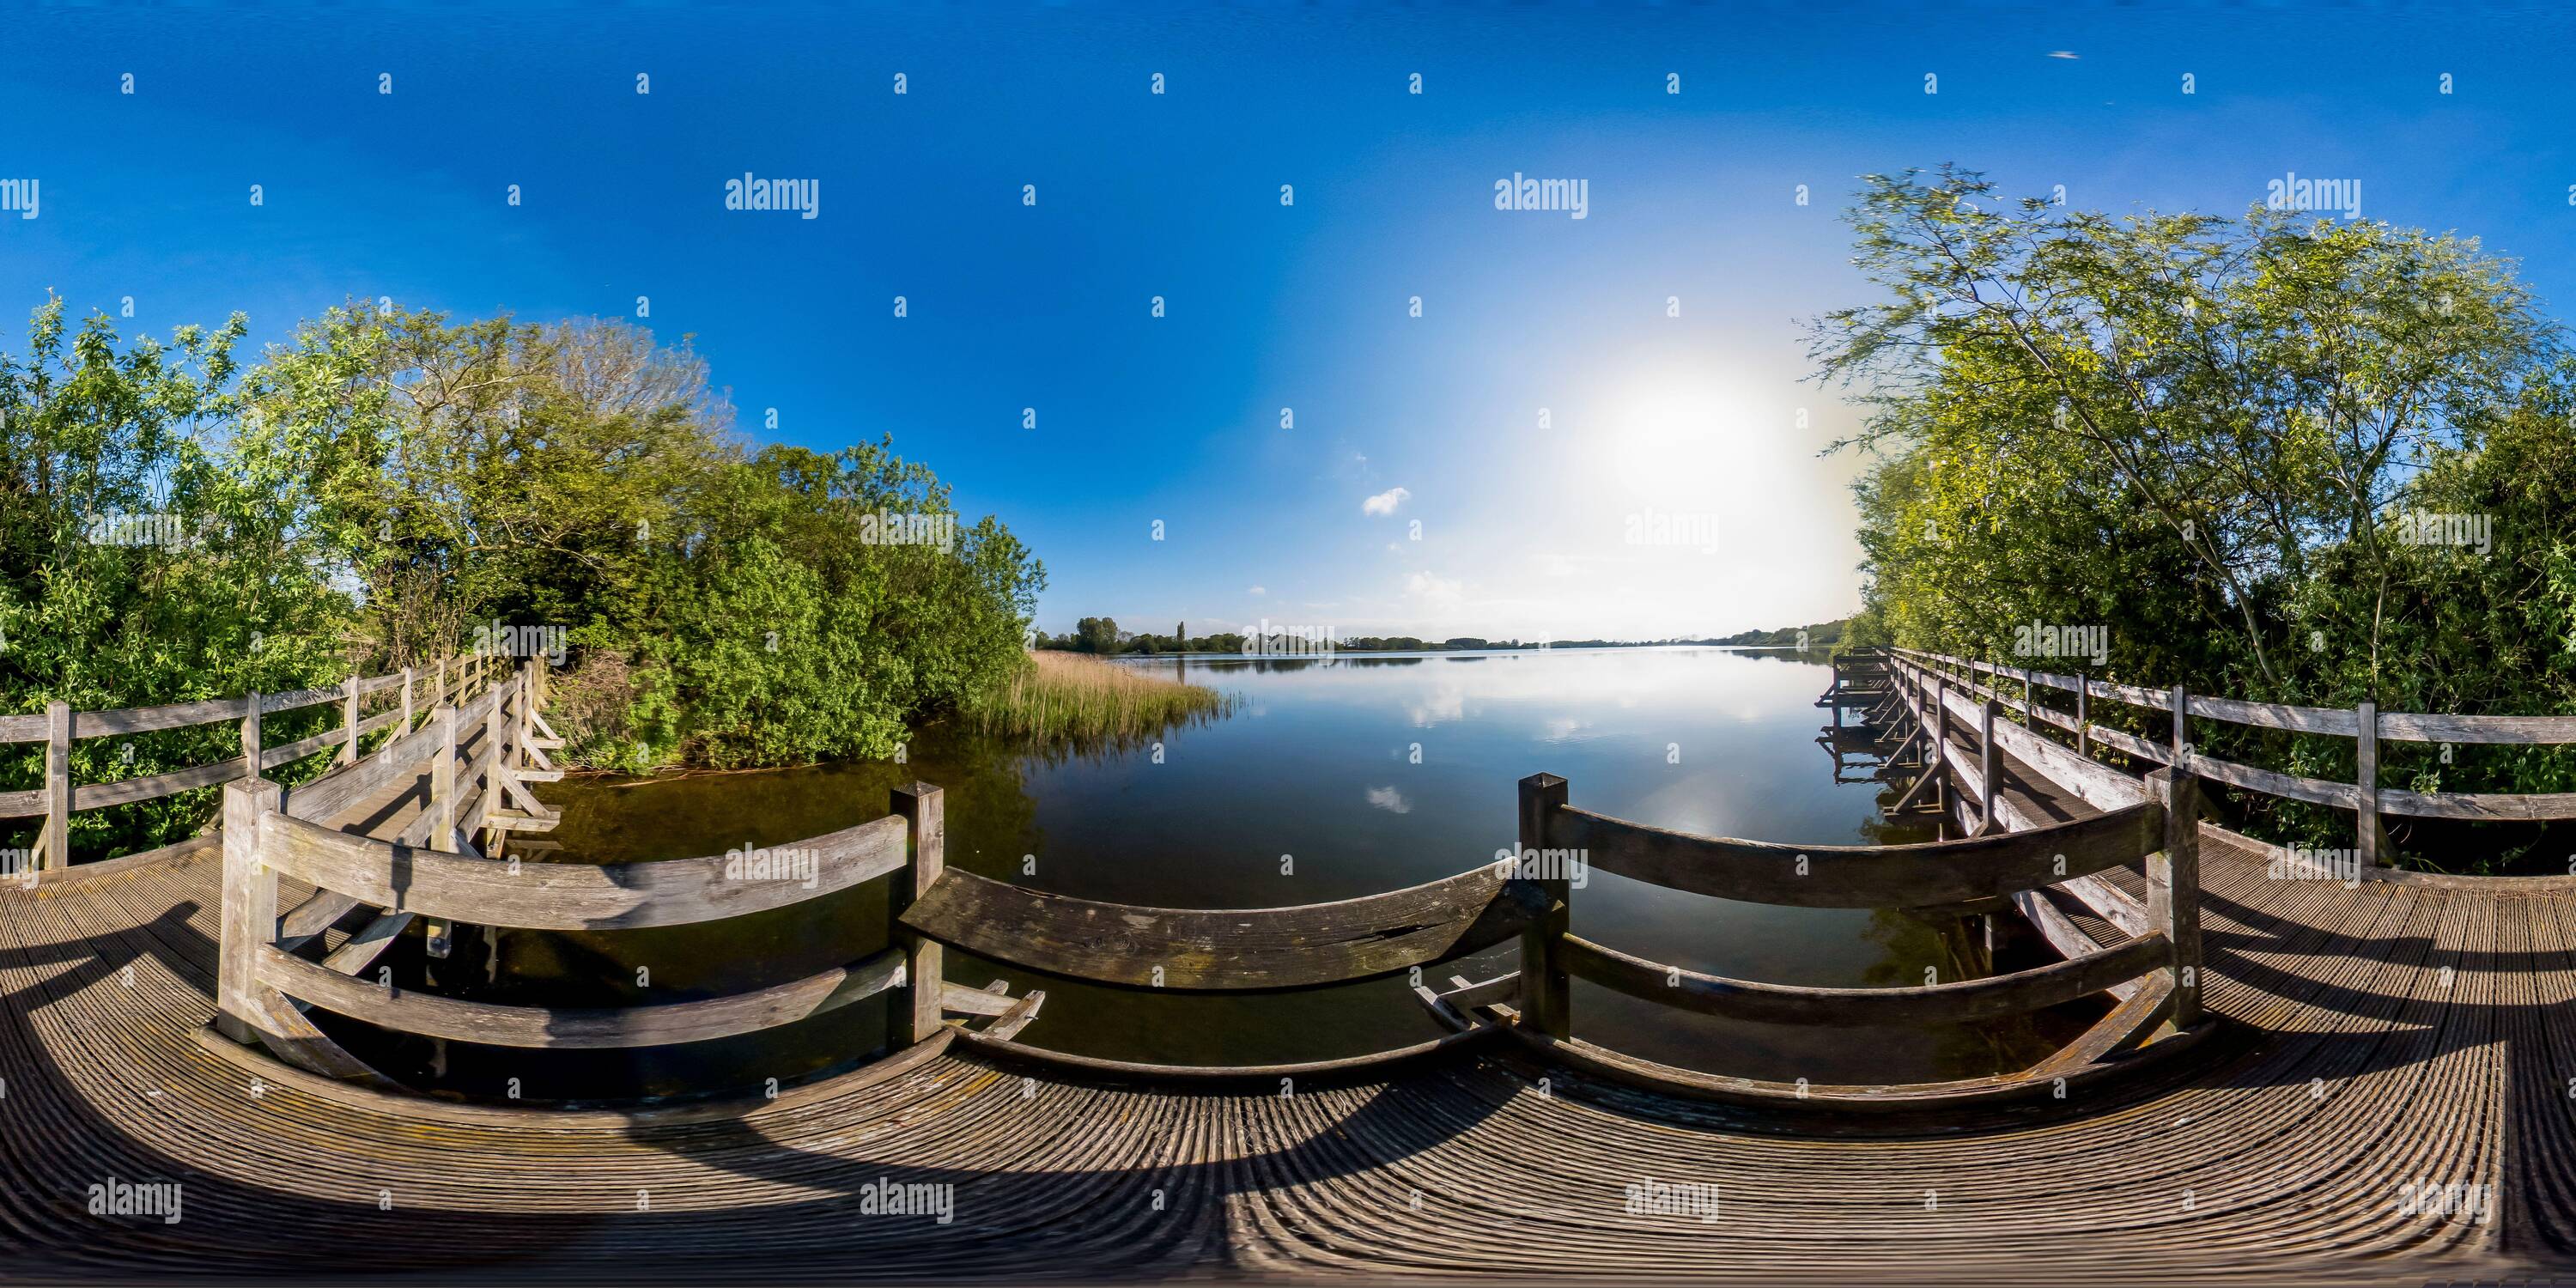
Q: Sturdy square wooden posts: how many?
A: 4